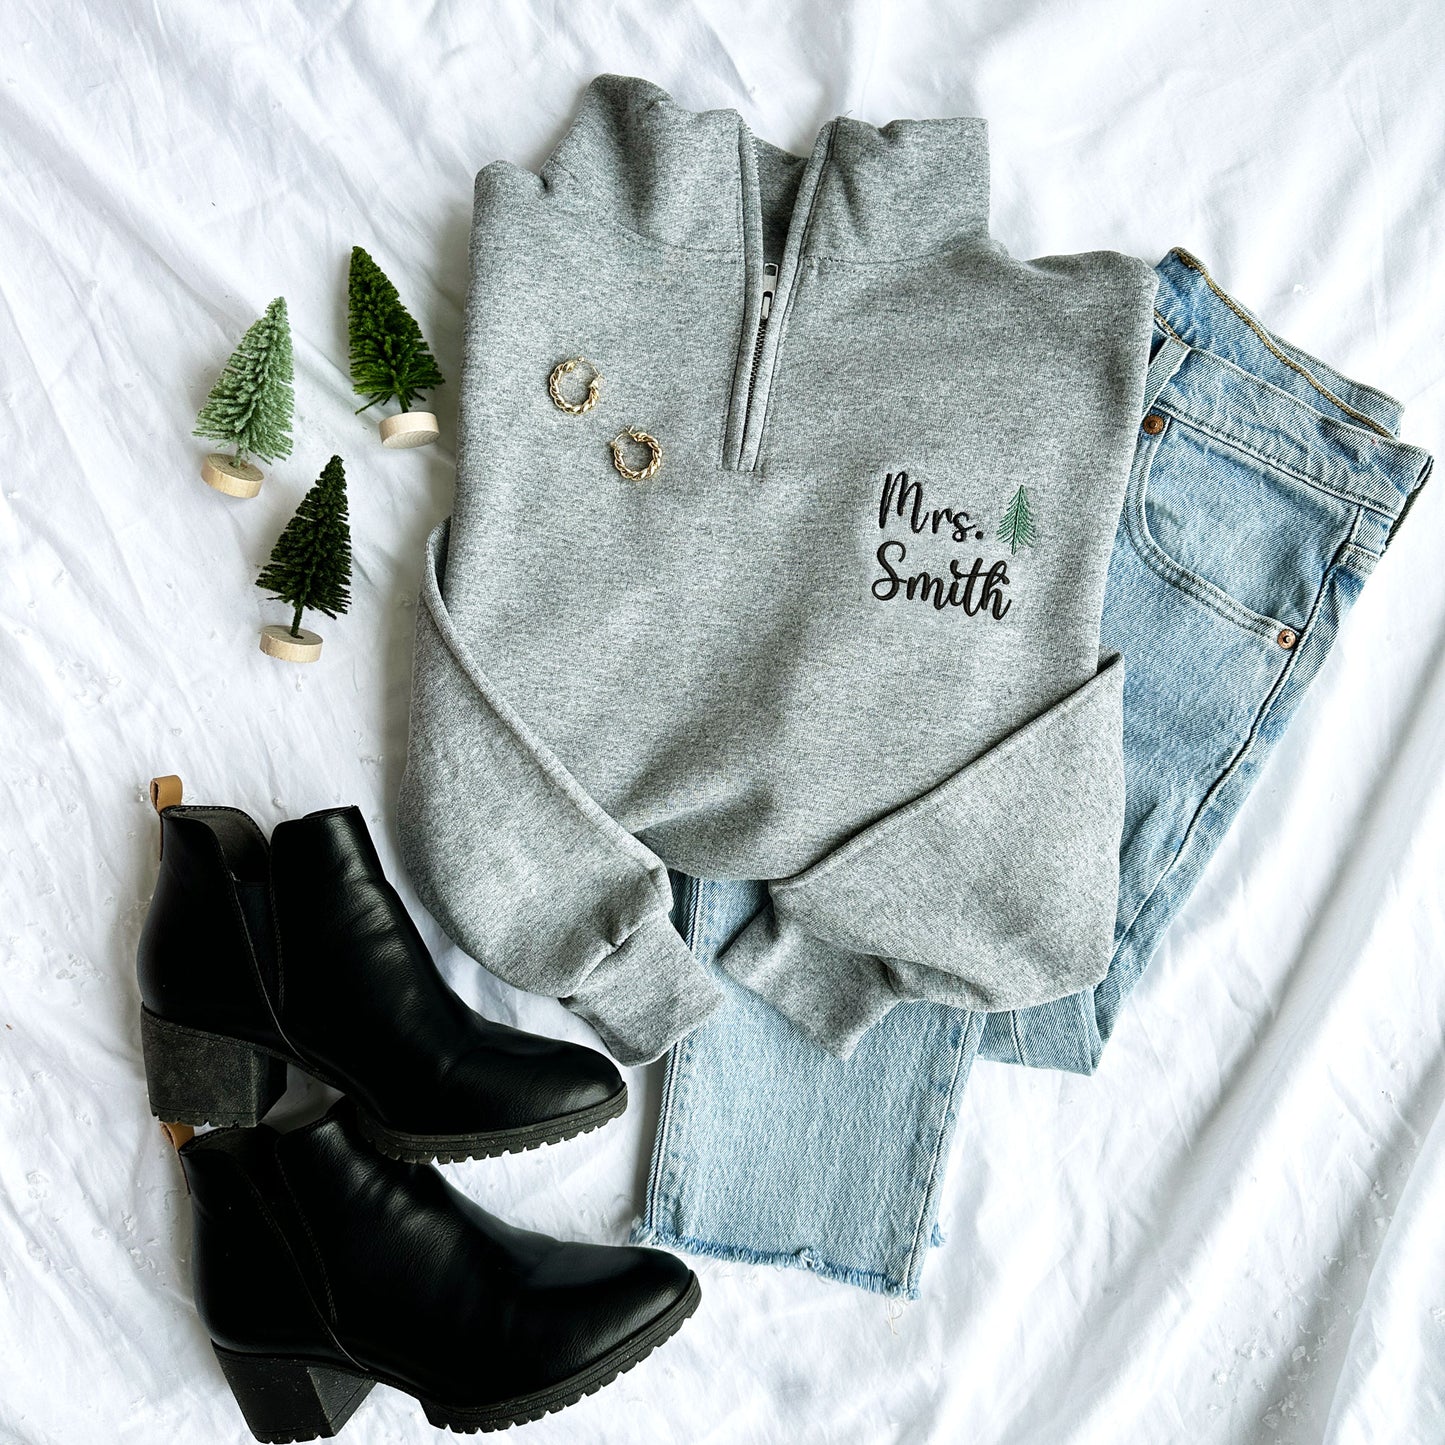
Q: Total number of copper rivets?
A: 2